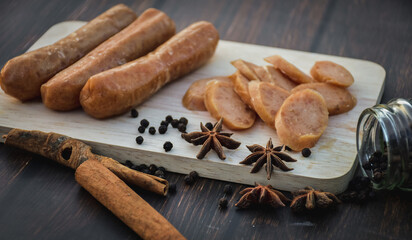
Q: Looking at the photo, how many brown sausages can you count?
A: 3